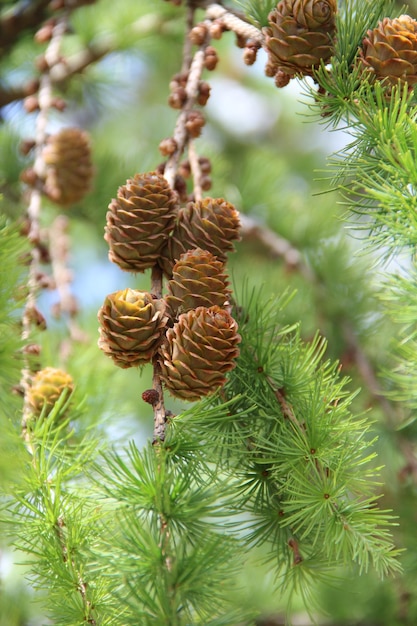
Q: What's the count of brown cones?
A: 9